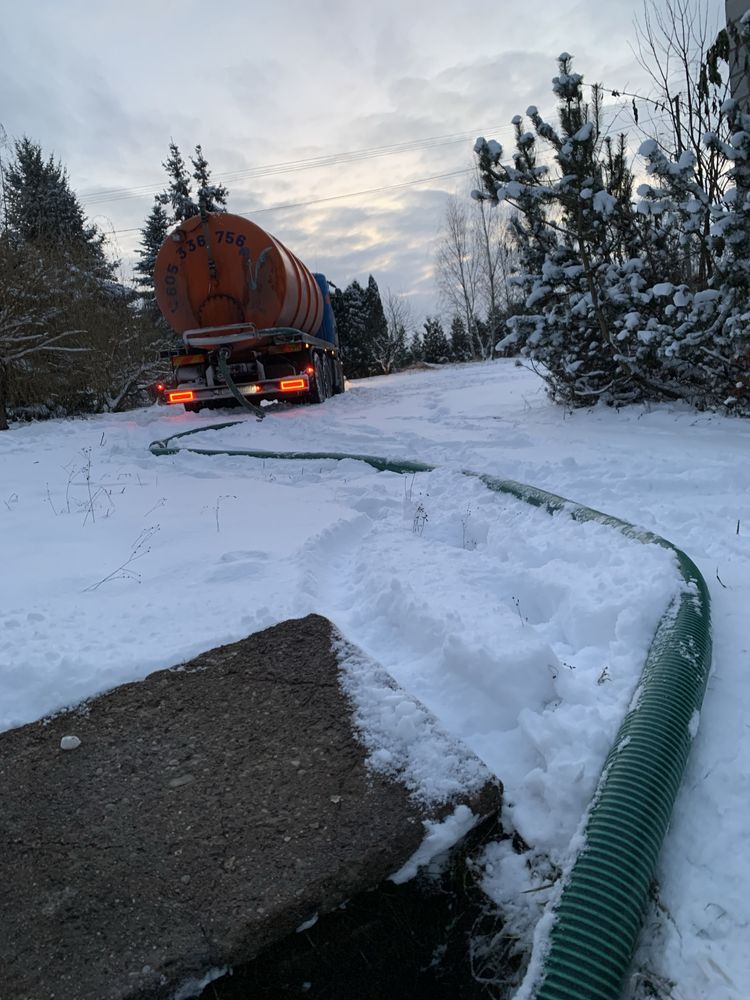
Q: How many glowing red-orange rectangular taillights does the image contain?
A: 2